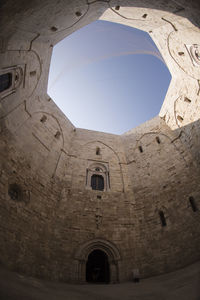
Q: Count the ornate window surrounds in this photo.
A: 3